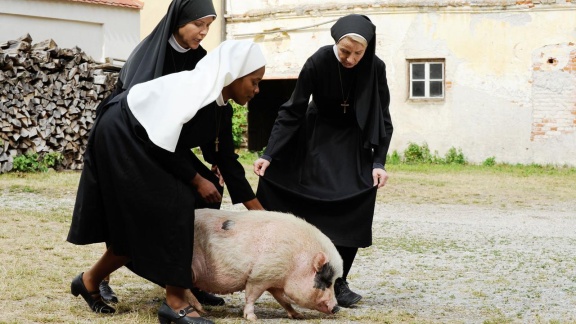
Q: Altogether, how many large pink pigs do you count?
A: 1